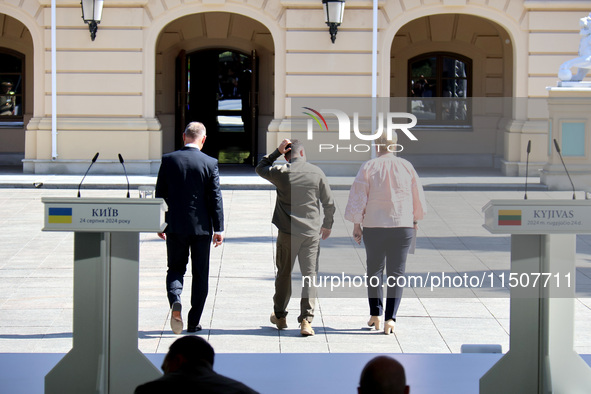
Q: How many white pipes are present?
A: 2